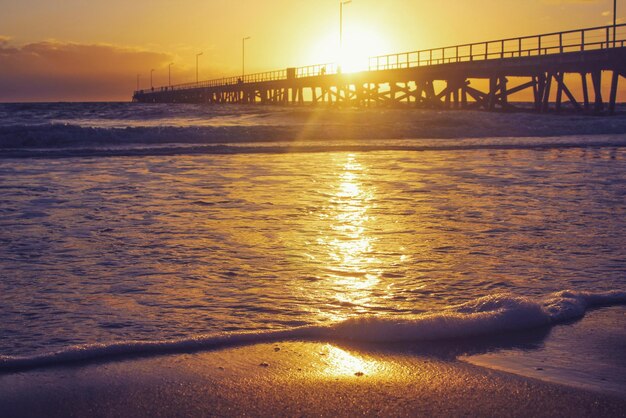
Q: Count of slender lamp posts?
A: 7